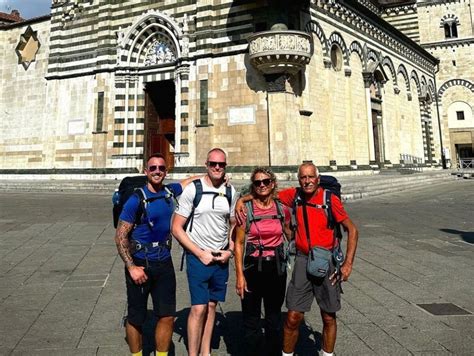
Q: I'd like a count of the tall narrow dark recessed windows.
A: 2